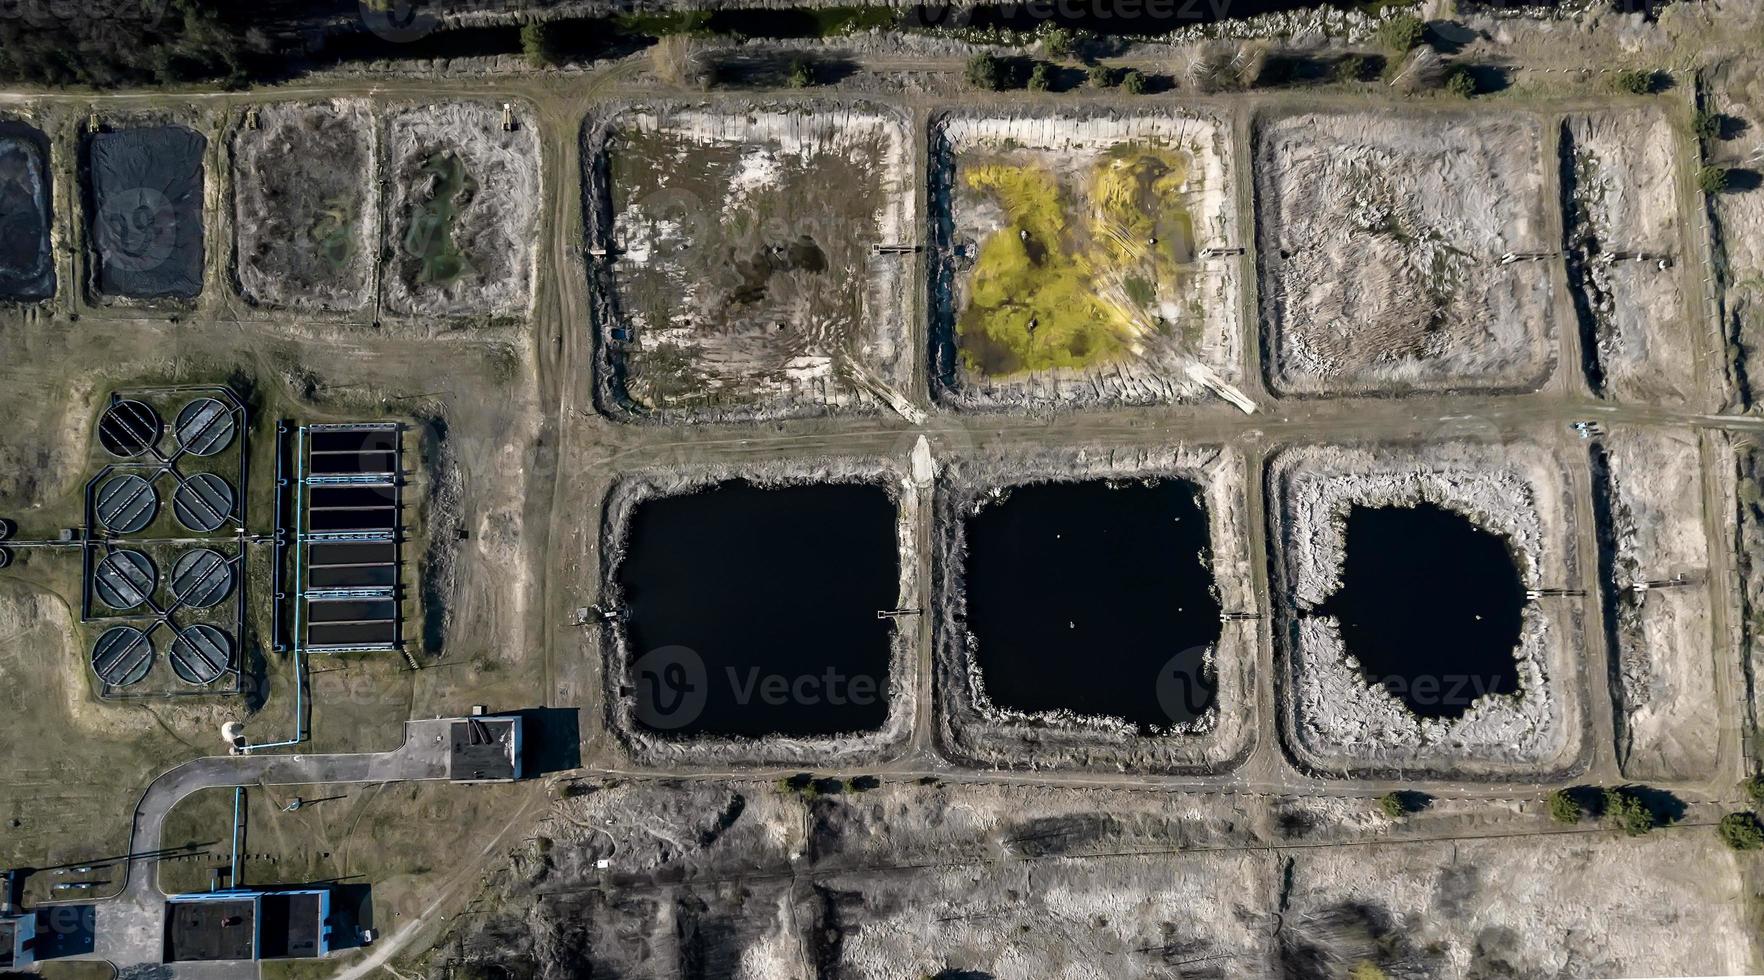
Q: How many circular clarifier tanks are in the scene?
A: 8